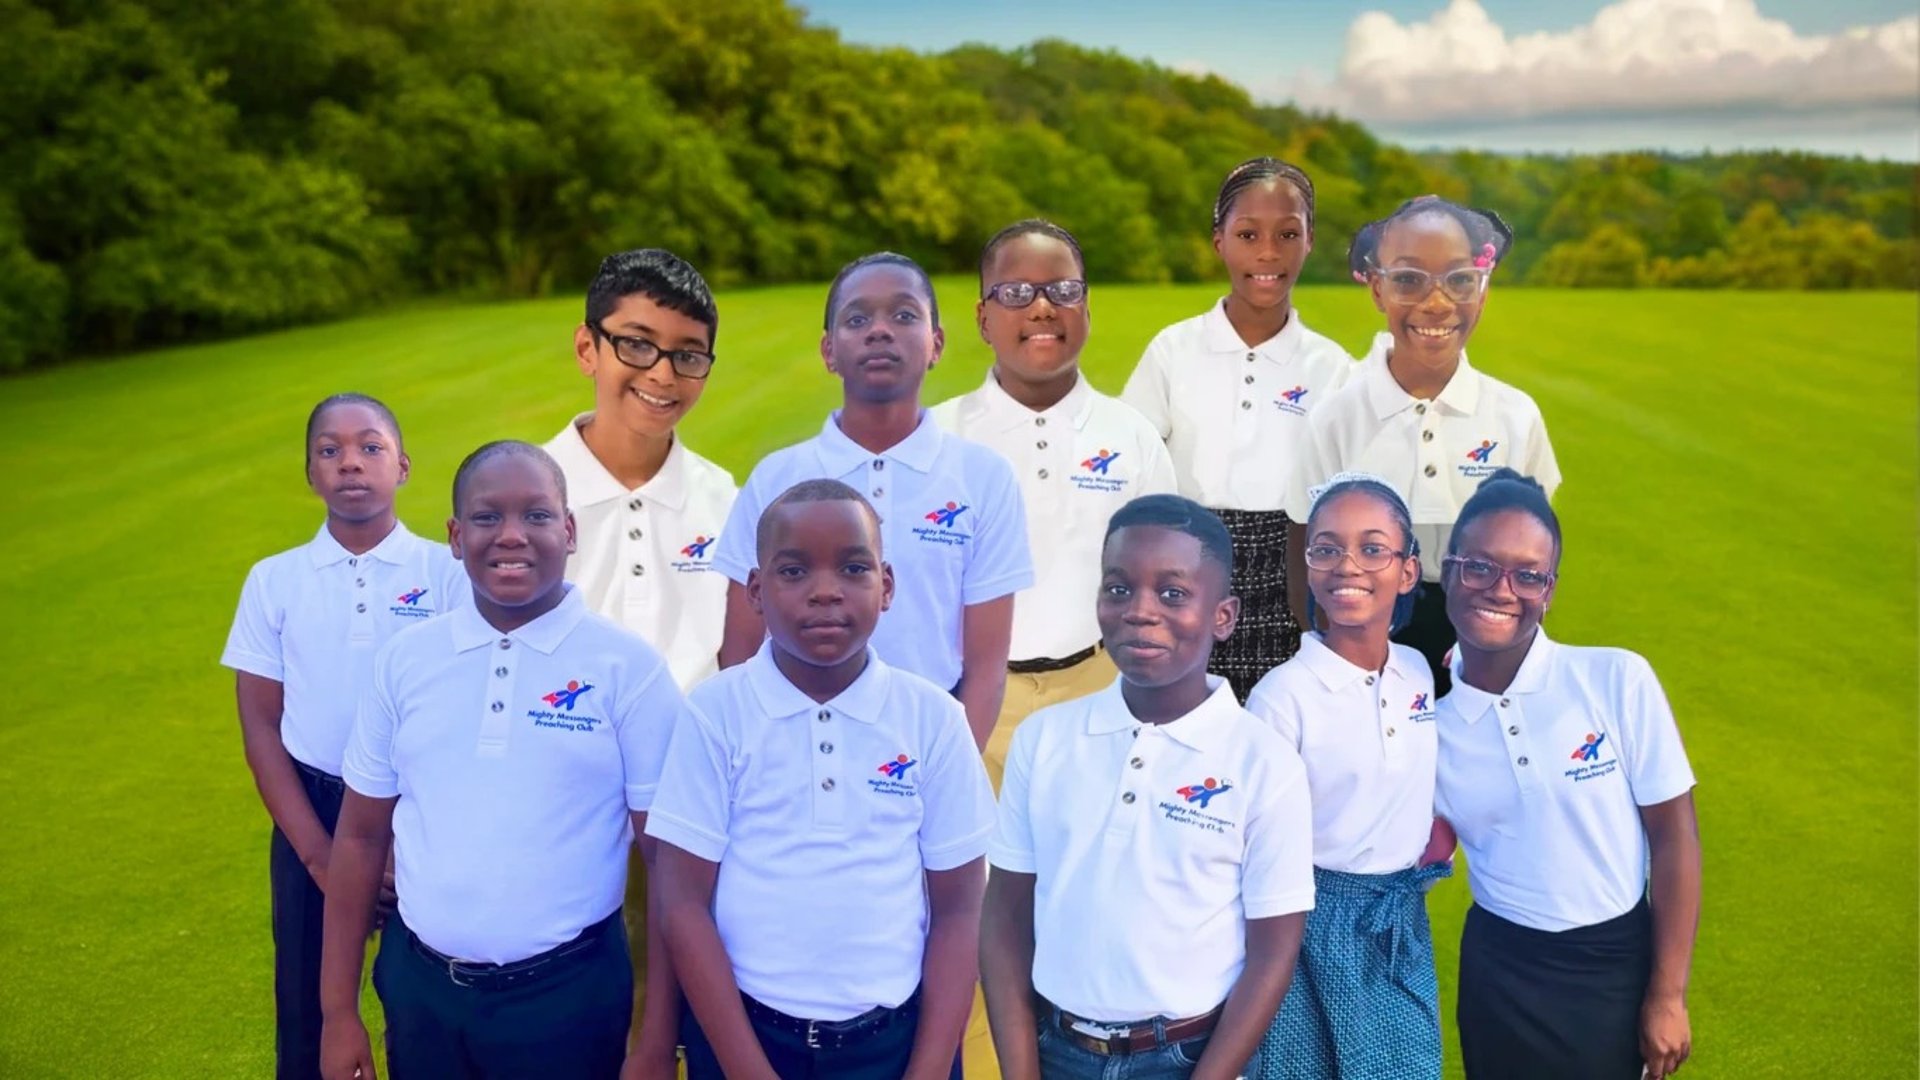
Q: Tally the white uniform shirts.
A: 11